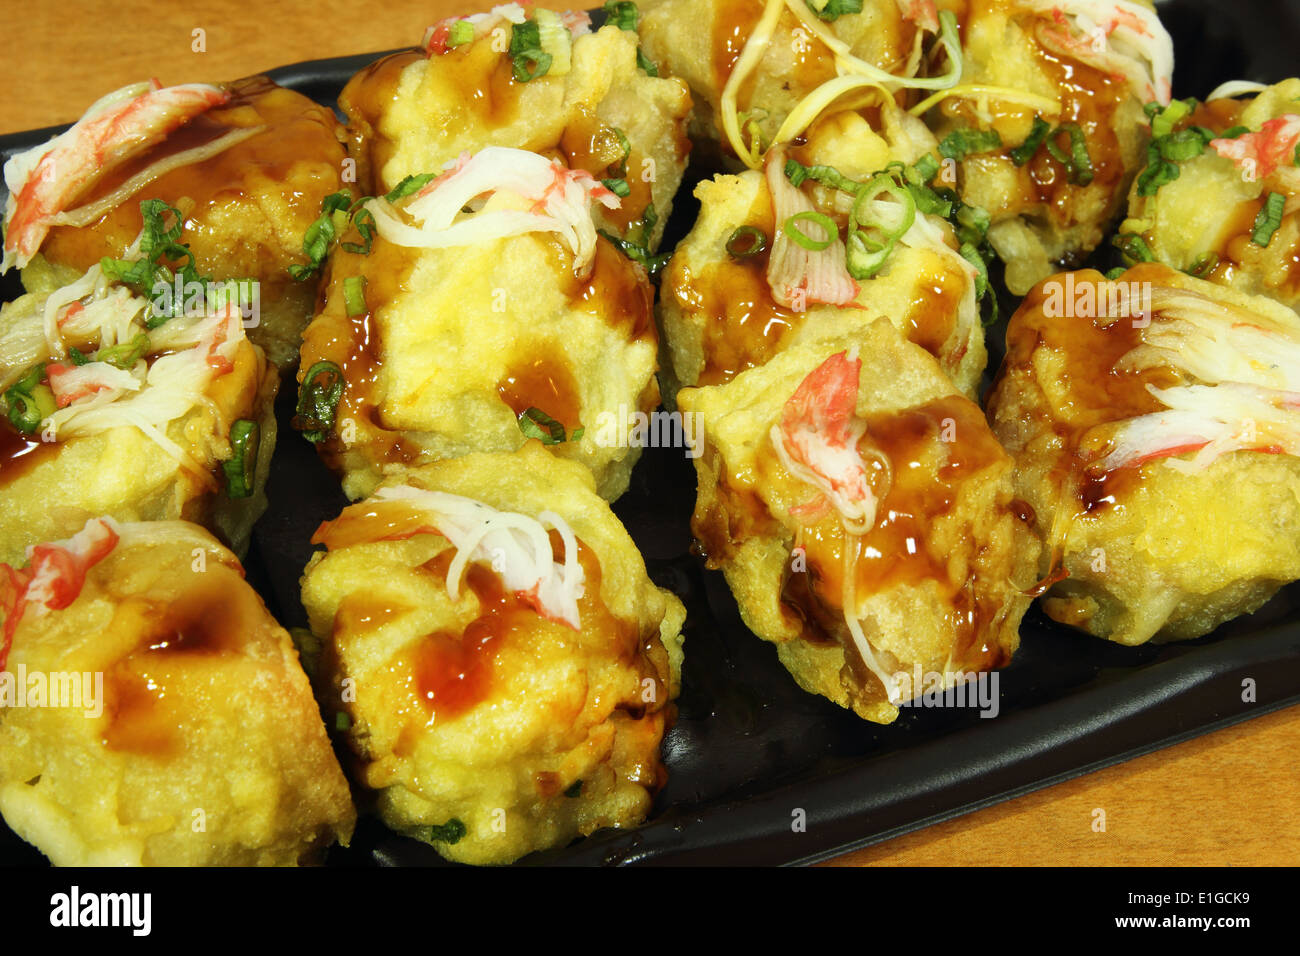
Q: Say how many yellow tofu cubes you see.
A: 12